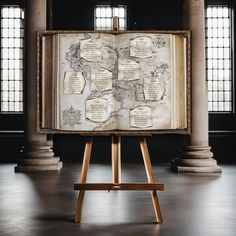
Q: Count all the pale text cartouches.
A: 8